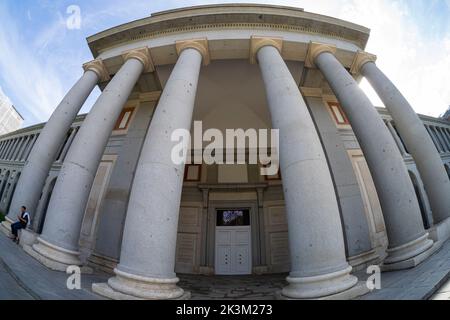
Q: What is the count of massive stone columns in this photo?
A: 6